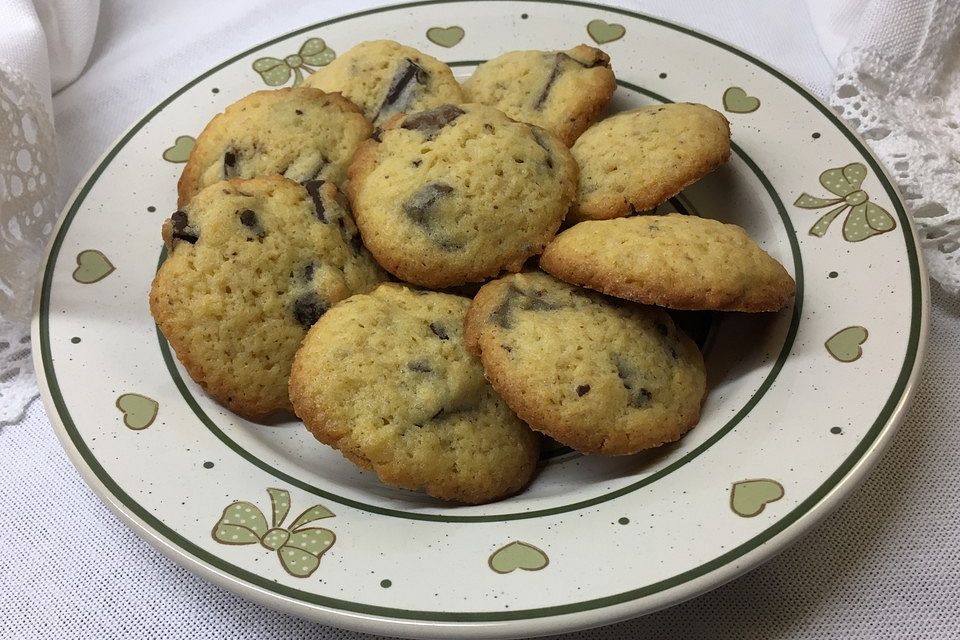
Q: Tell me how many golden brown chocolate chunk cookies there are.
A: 9